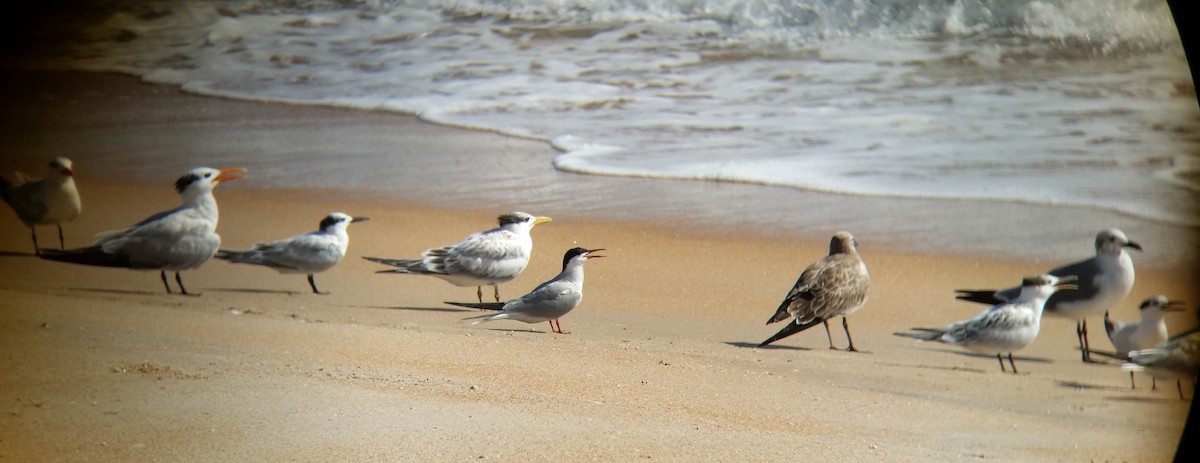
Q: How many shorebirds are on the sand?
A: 10